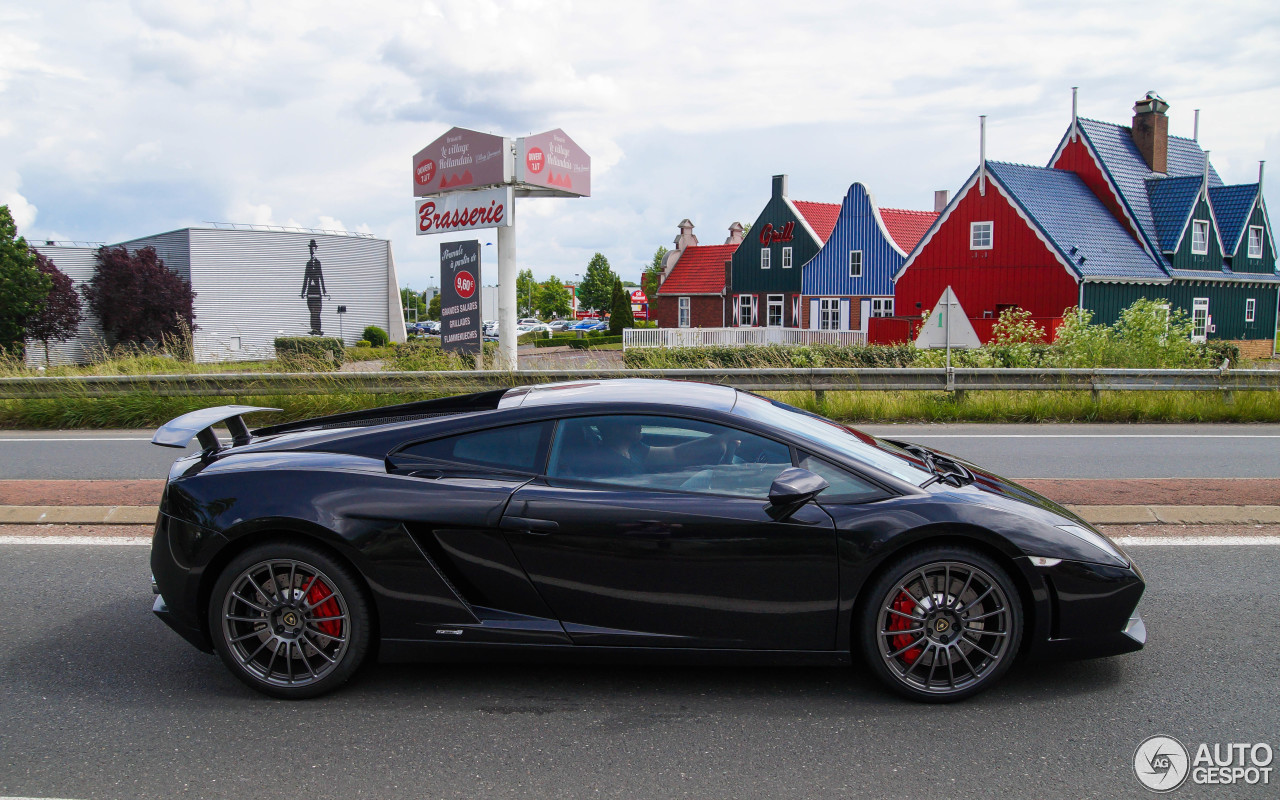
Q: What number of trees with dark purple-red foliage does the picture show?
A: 2